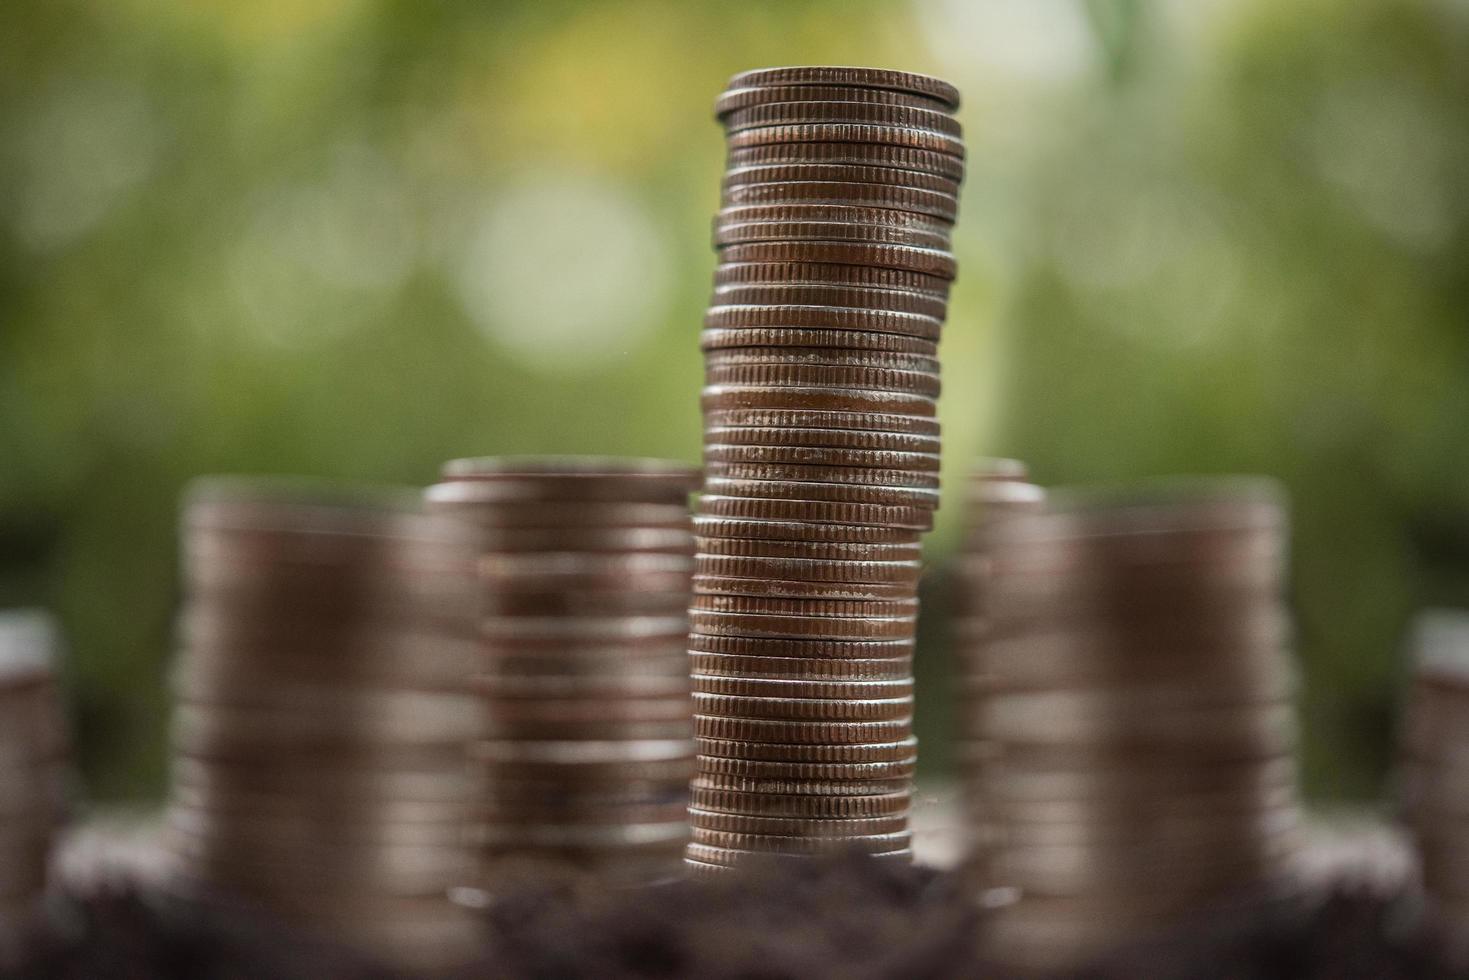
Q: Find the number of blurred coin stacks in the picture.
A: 6